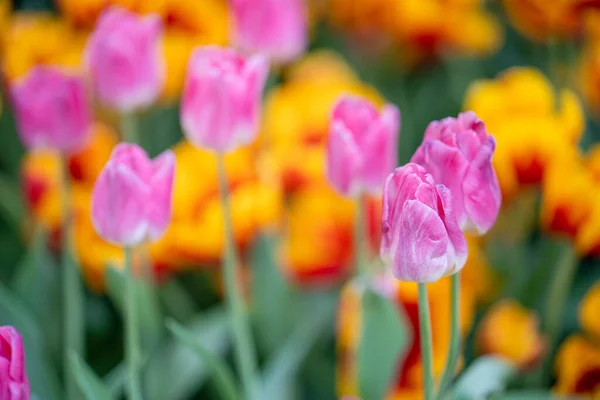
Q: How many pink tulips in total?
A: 9